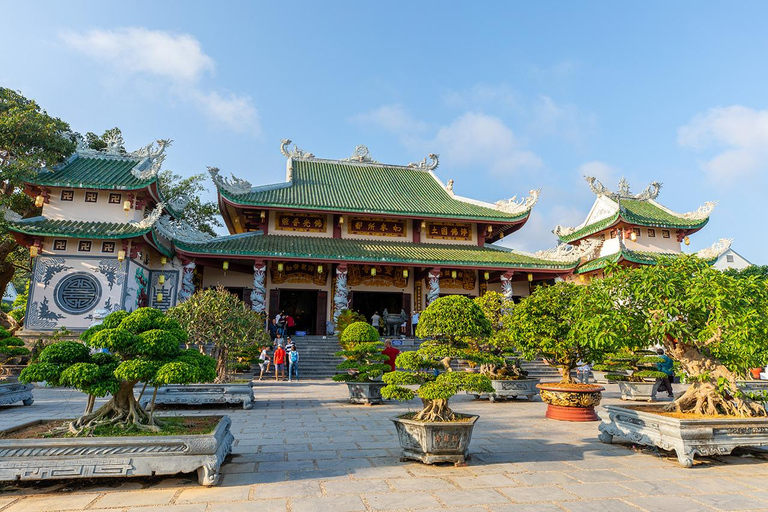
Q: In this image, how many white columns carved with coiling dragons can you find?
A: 5